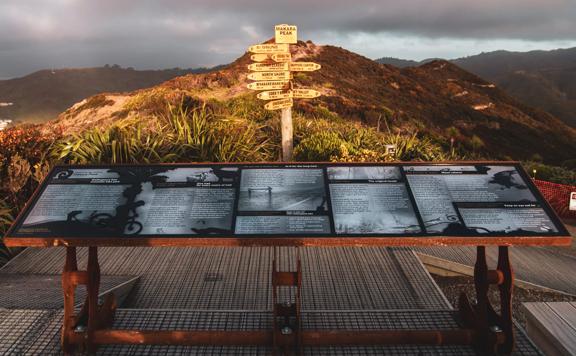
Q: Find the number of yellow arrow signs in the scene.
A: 10